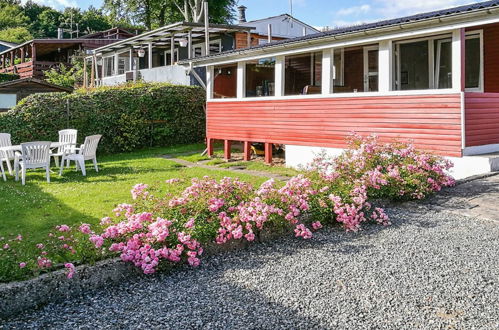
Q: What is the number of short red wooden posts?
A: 4